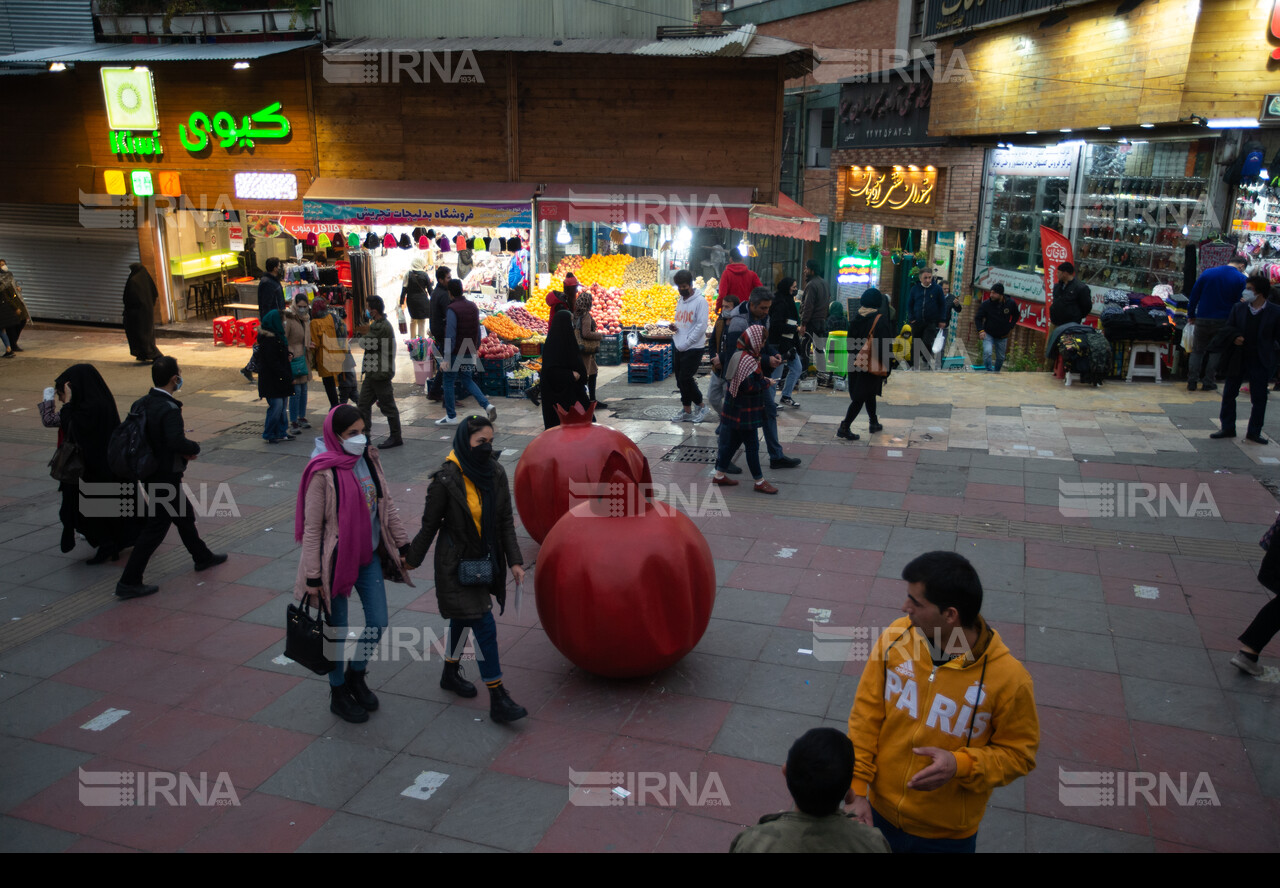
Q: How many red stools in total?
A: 2